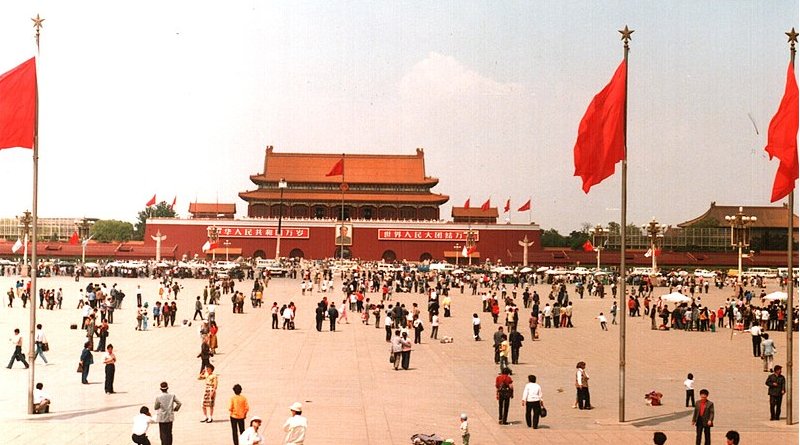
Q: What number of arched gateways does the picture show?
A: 5